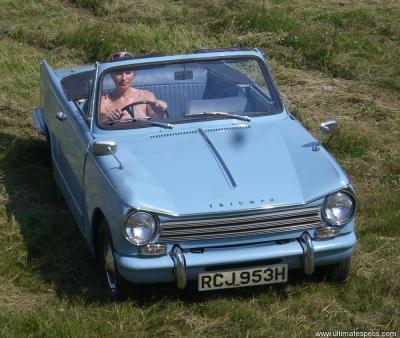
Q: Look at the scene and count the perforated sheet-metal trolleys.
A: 0